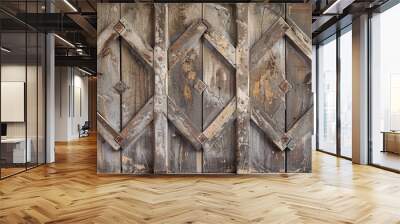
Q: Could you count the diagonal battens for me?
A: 12